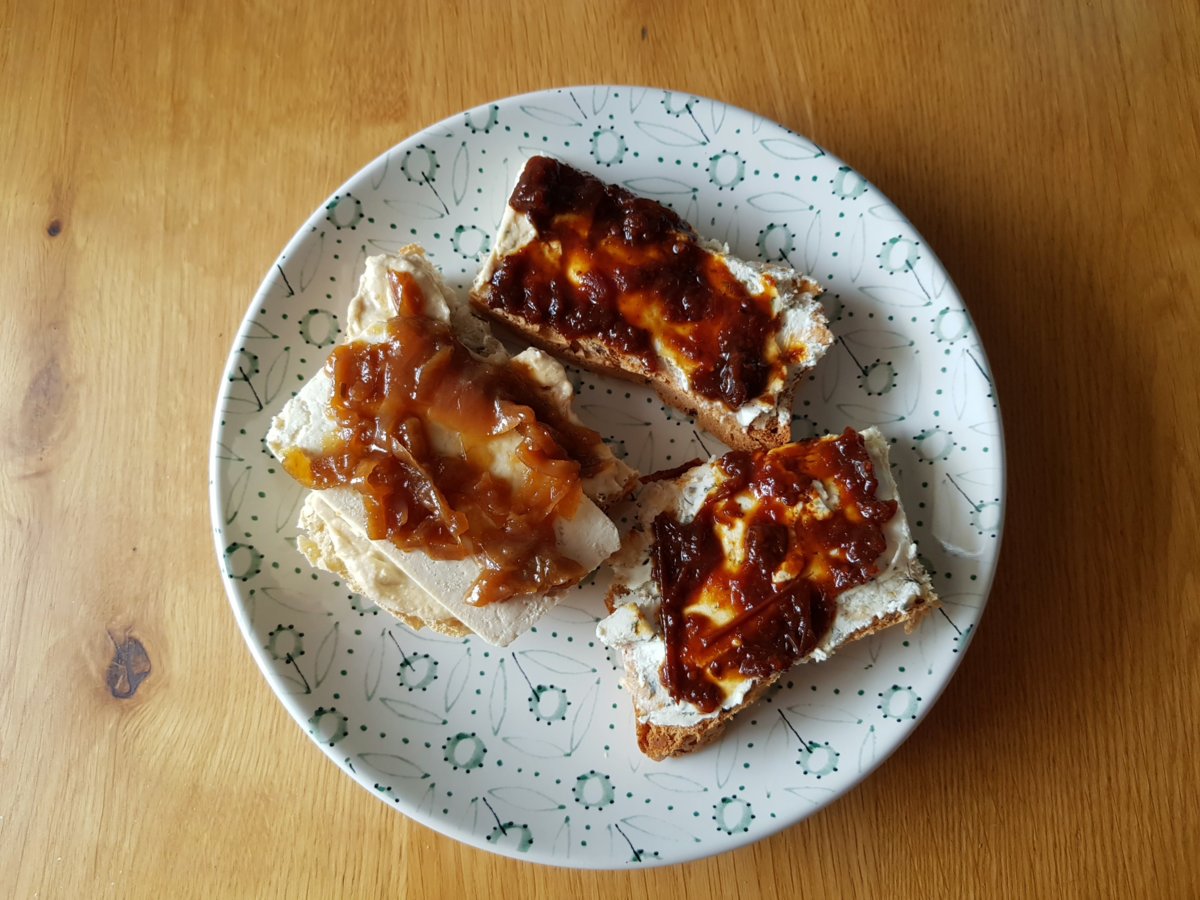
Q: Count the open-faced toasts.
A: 3